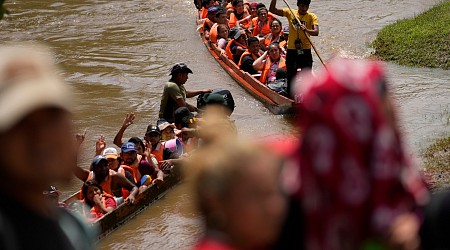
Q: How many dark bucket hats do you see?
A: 1